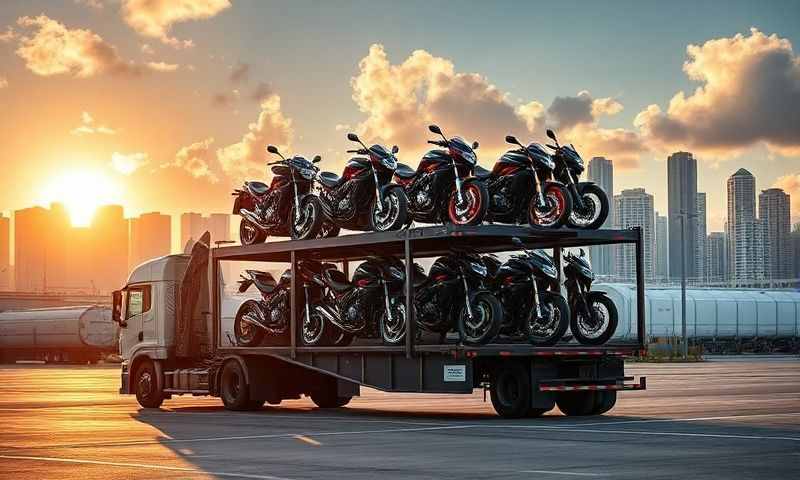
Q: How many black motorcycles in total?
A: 10